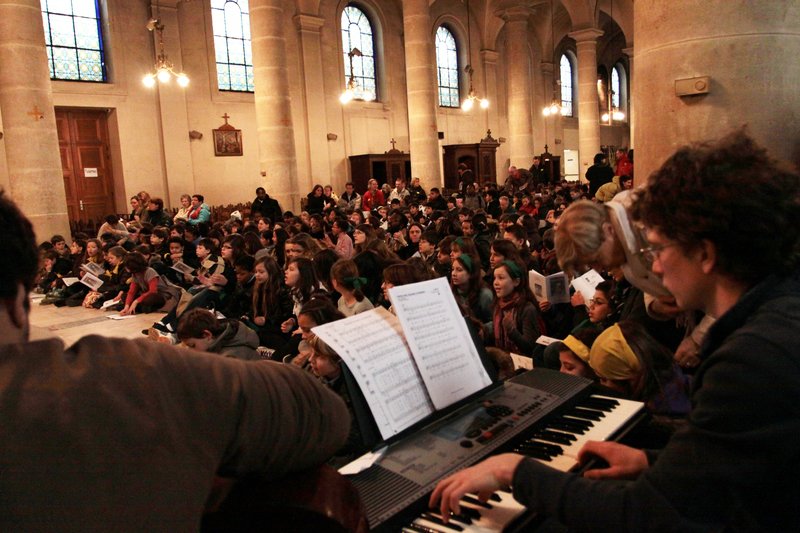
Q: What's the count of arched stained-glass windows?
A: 6